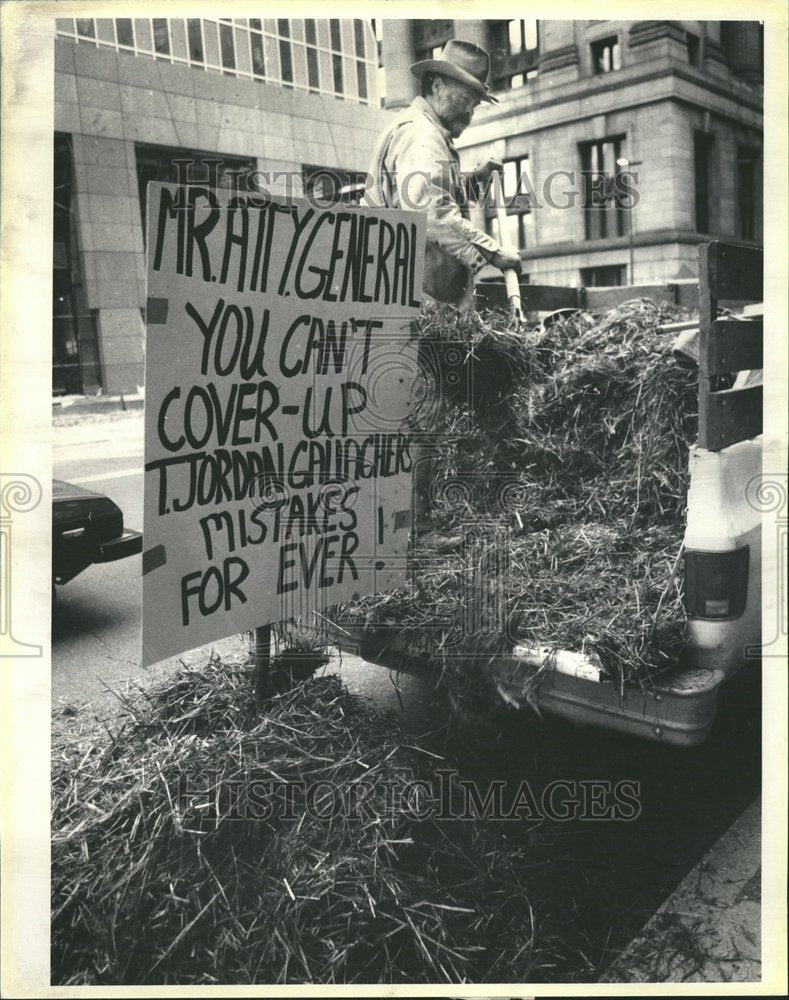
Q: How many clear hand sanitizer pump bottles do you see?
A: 0